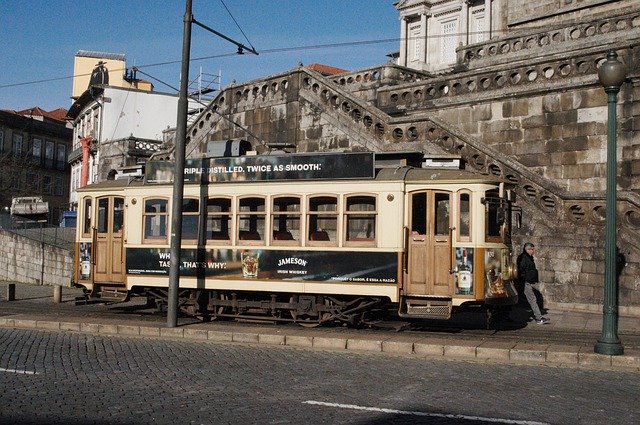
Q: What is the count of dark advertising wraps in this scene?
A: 2